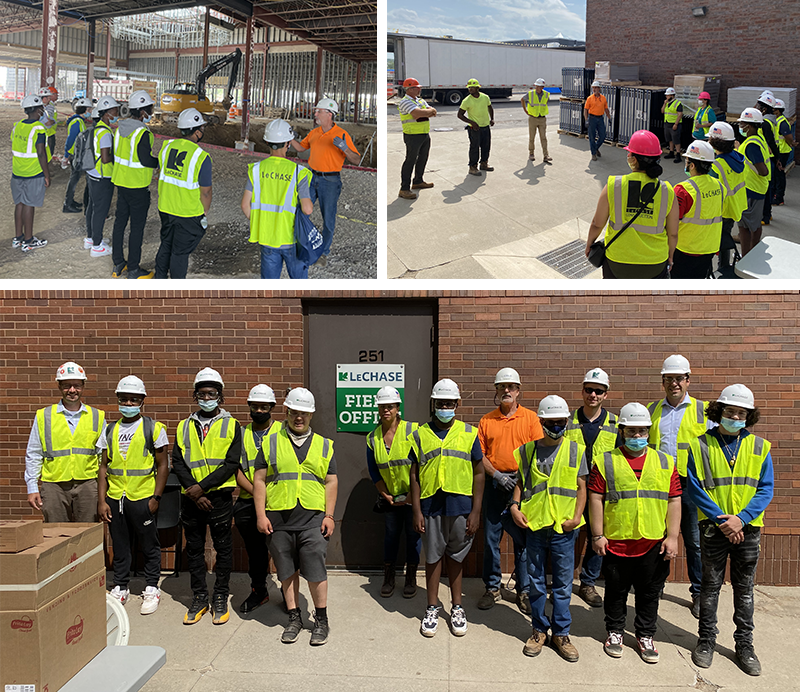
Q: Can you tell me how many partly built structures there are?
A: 1